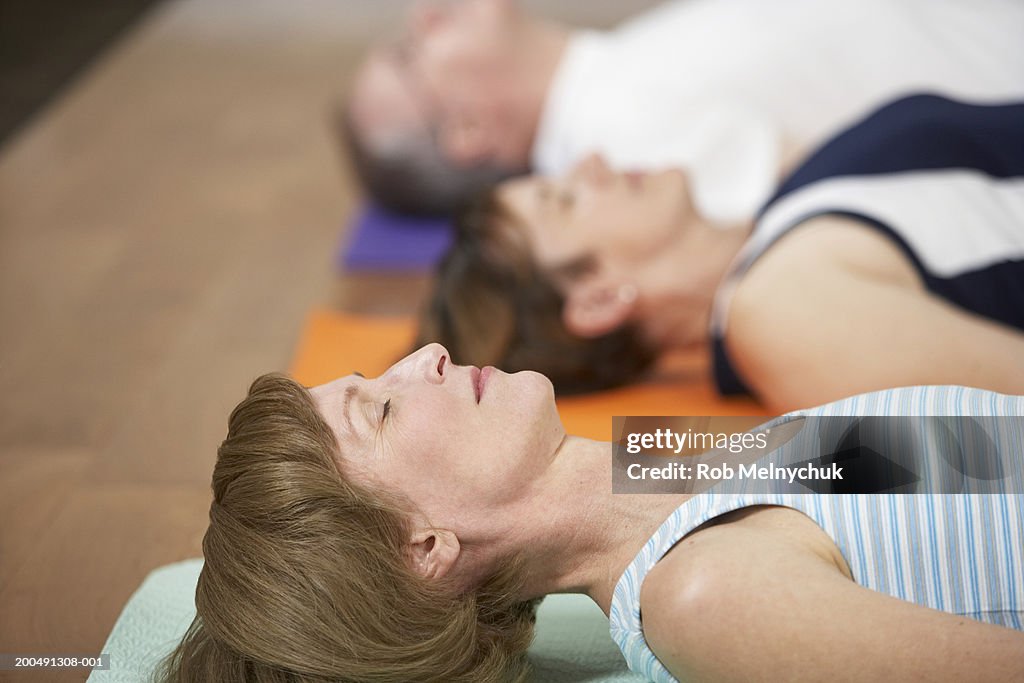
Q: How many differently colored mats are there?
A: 3